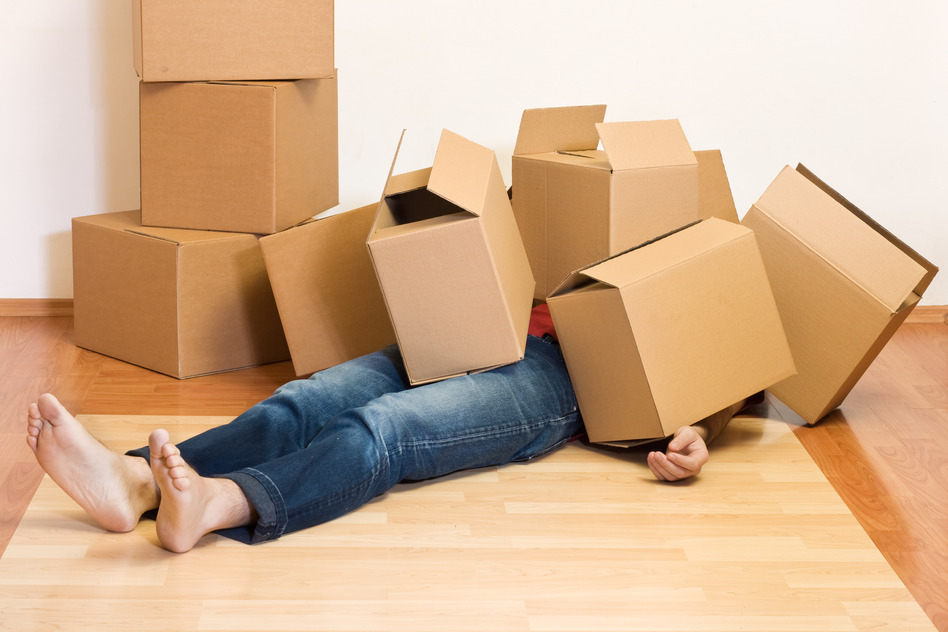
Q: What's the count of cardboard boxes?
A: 9